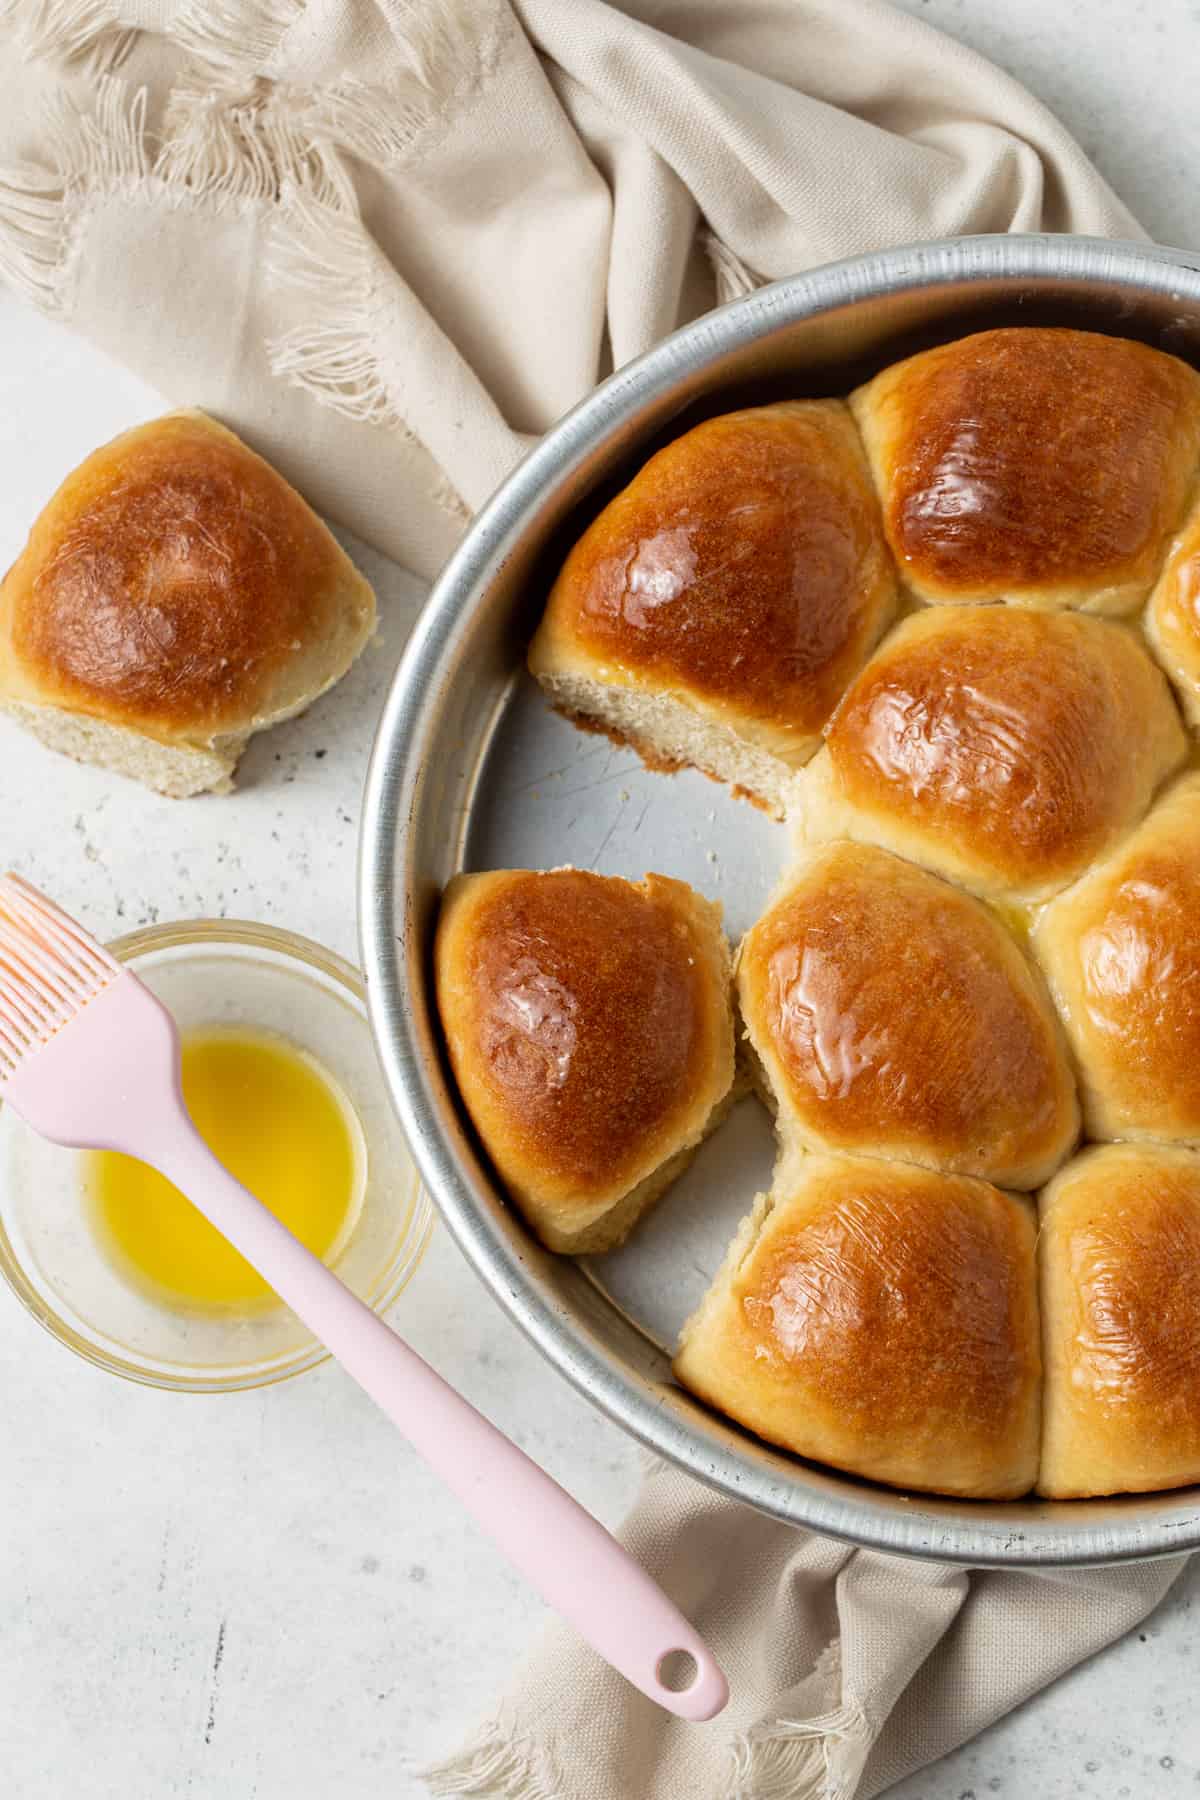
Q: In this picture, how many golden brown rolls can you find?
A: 10